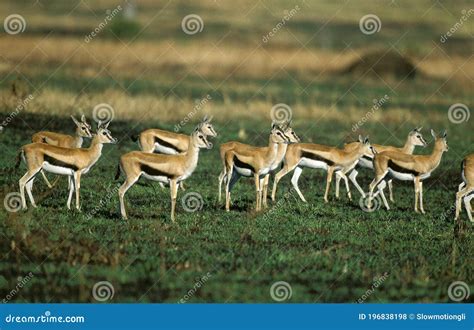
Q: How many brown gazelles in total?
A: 10